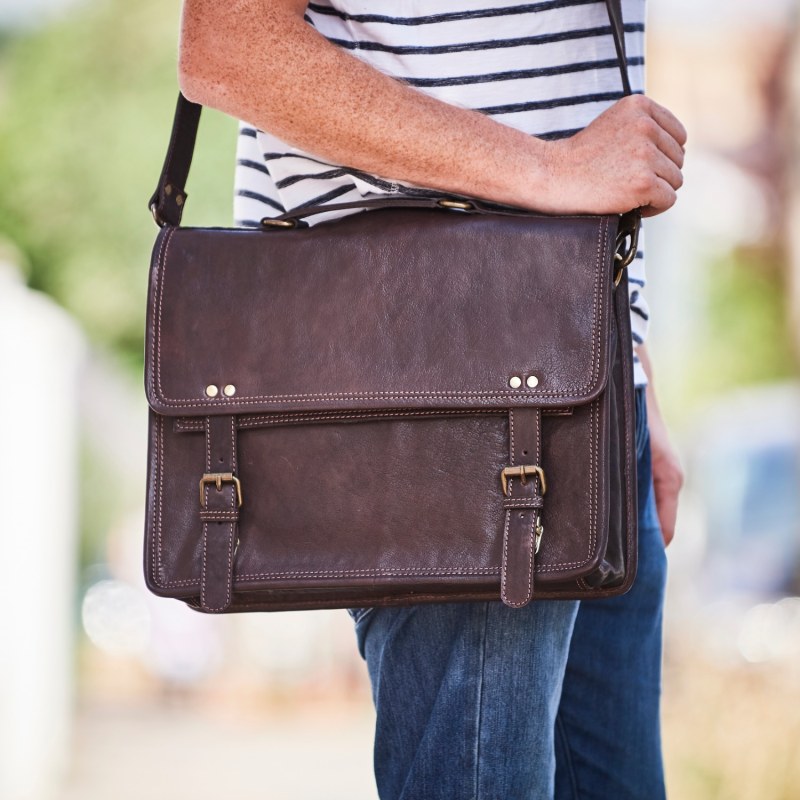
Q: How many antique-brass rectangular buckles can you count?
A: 2